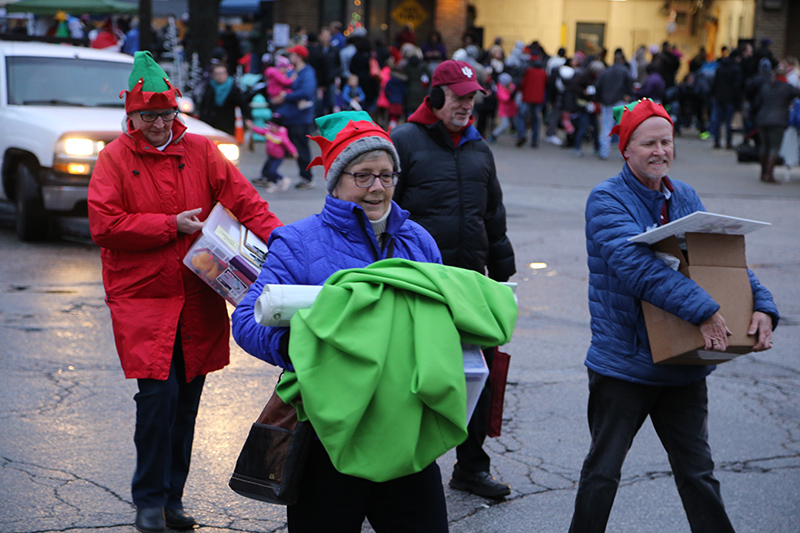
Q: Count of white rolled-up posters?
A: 1